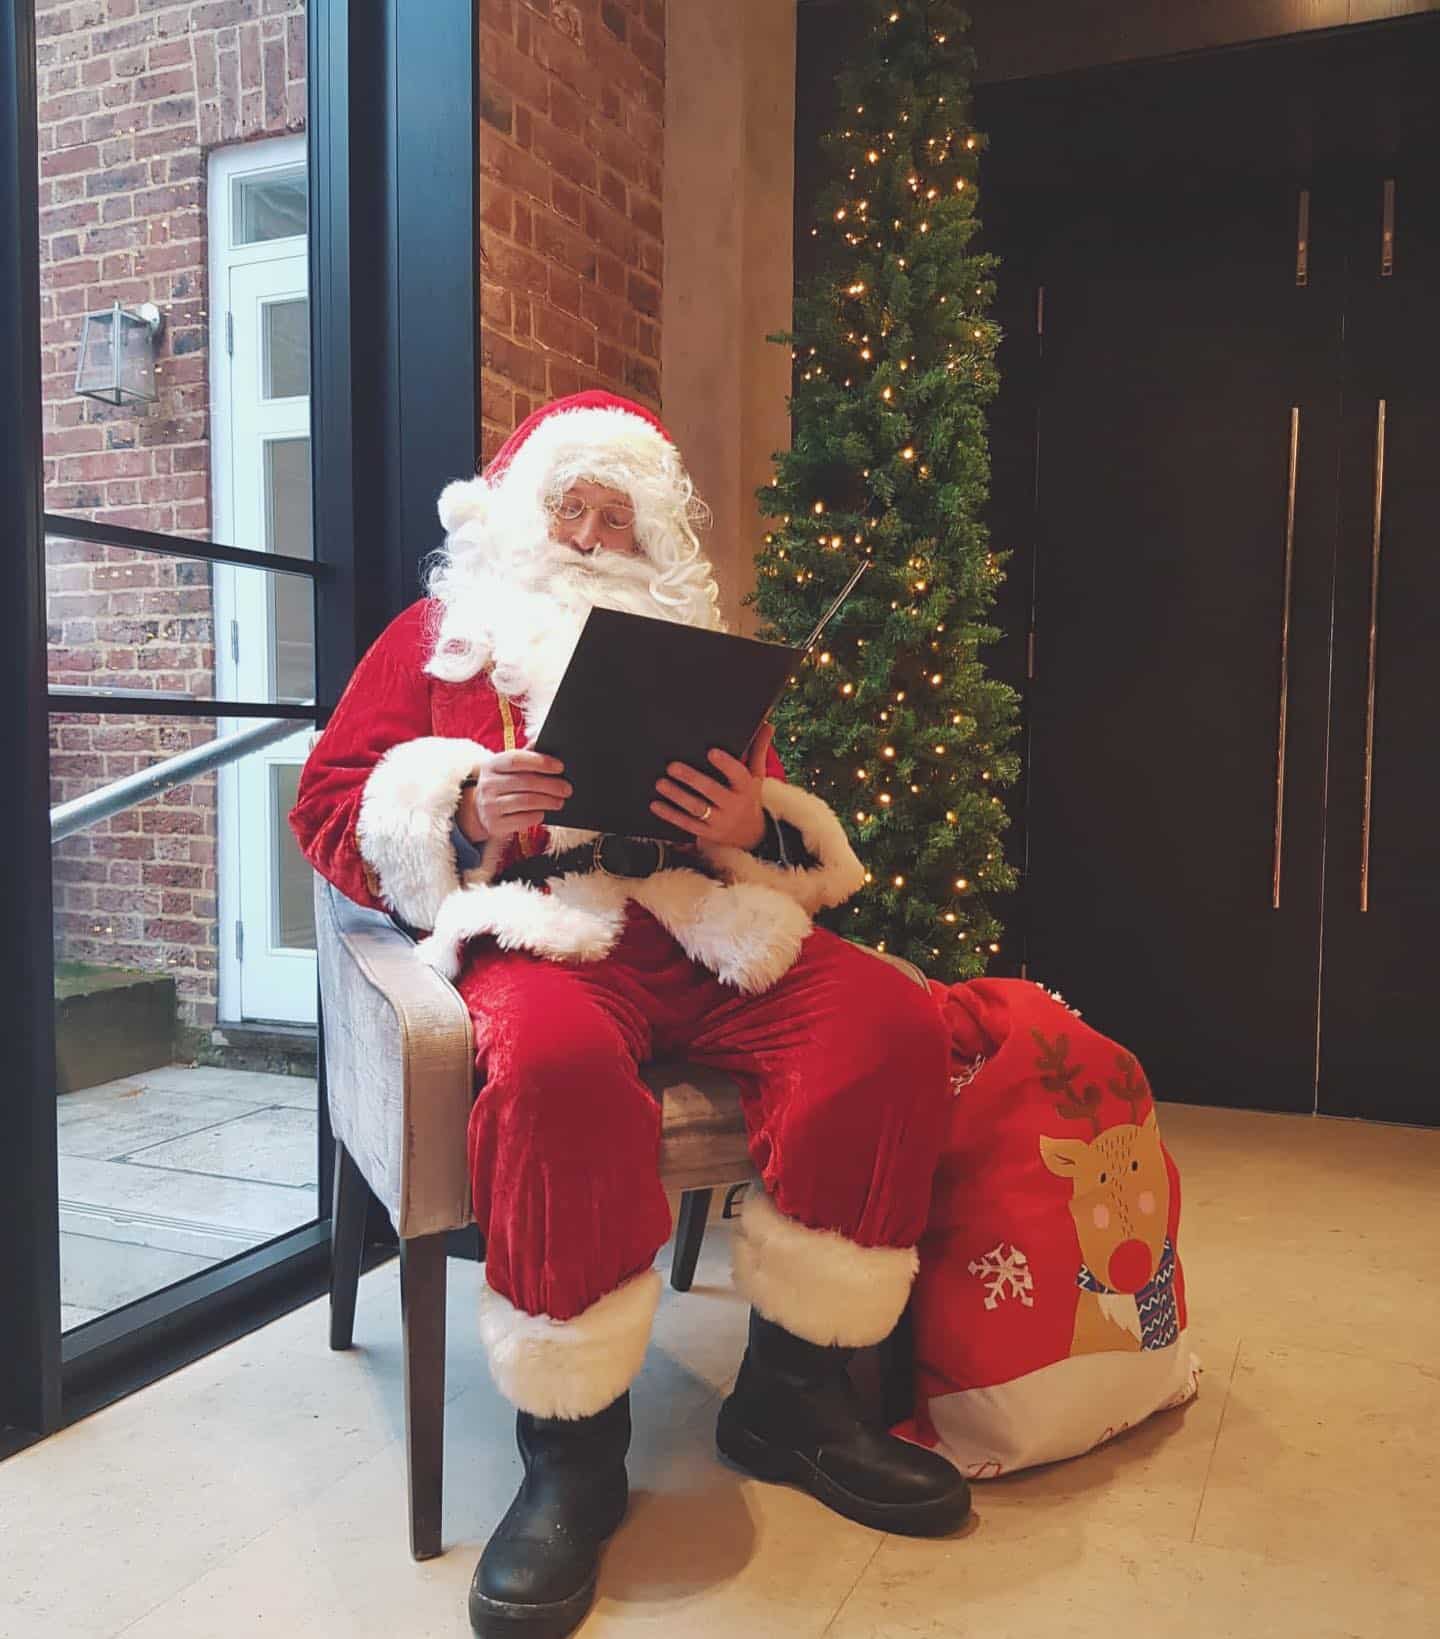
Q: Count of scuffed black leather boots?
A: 2